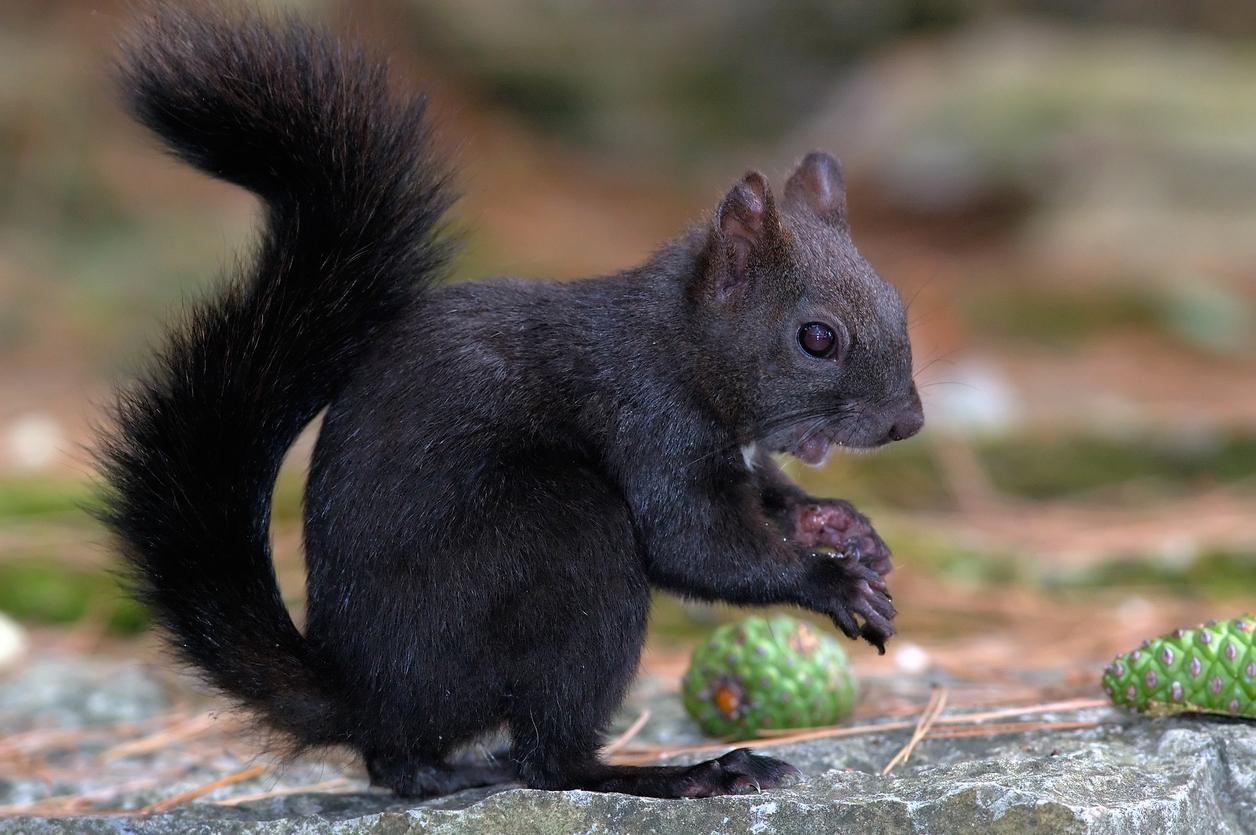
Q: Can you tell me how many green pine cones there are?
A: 2